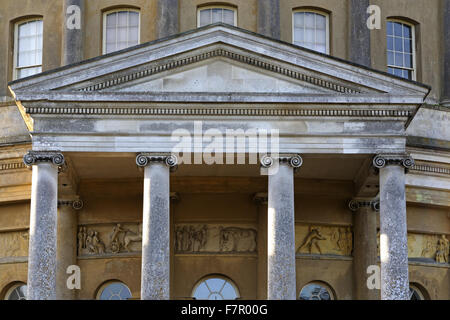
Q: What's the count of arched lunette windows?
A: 5